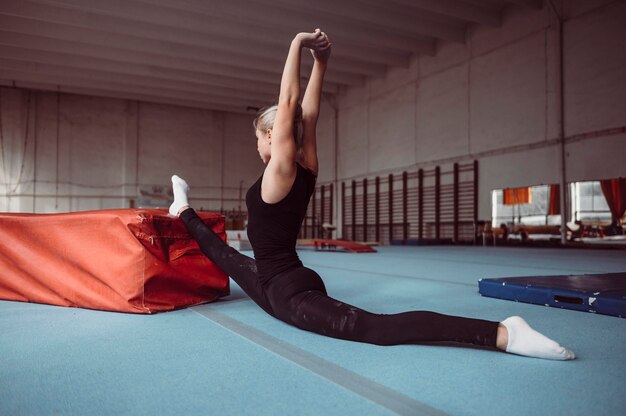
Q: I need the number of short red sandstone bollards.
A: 0